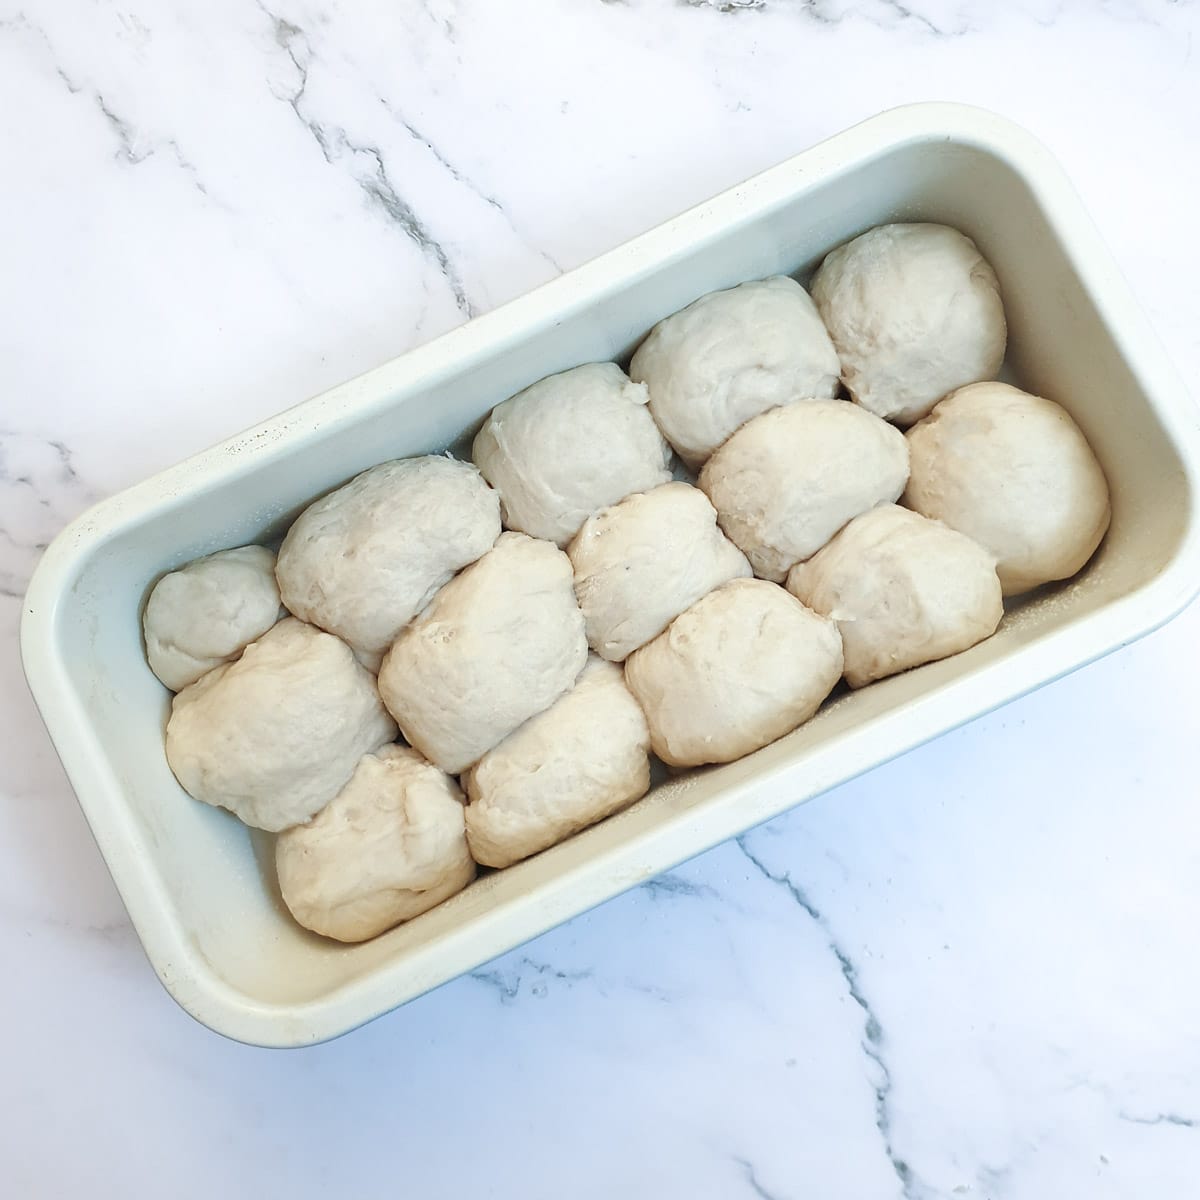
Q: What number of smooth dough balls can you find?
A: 14